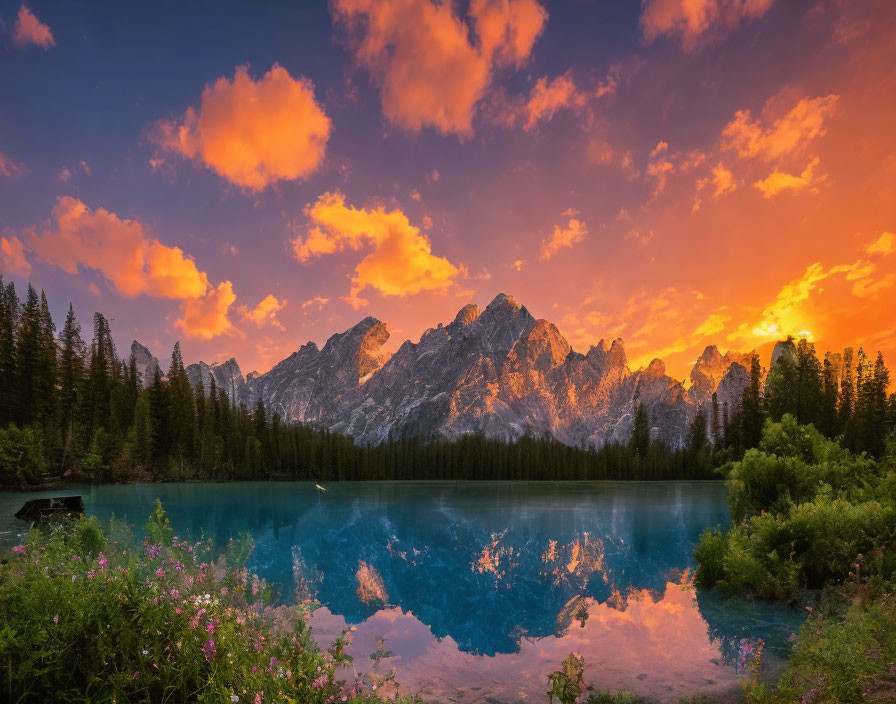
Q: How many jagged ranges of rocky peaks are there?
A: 1